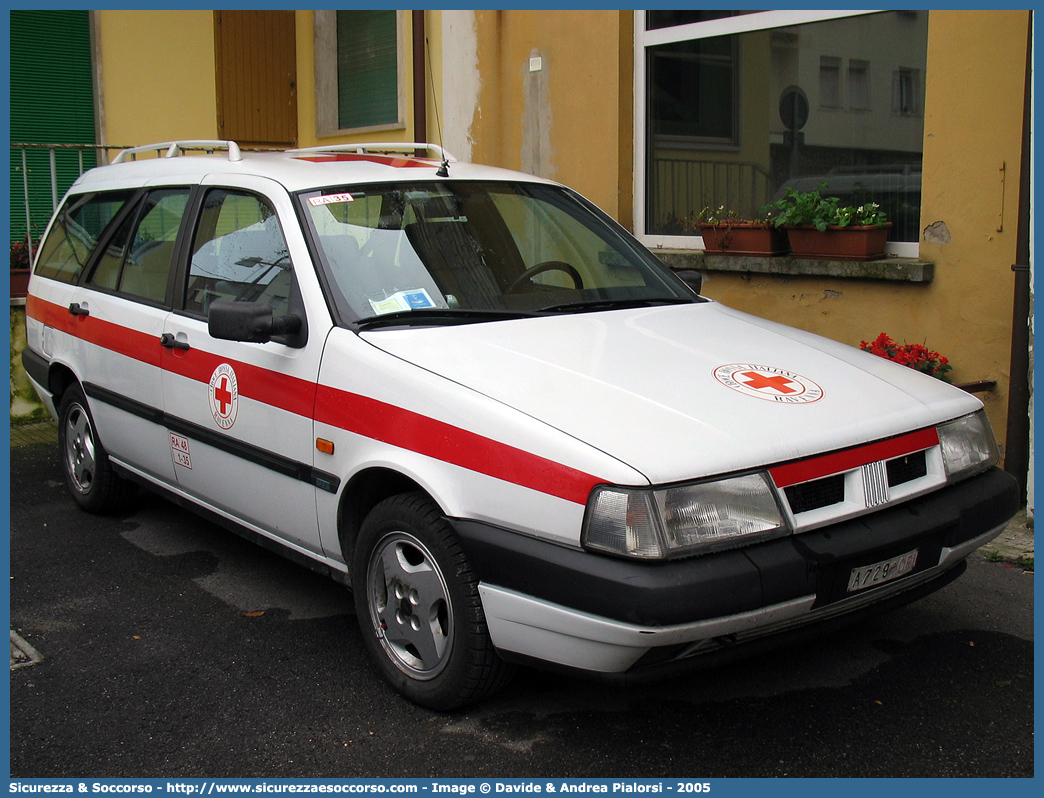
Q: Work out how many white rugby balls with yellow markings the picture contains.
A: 0